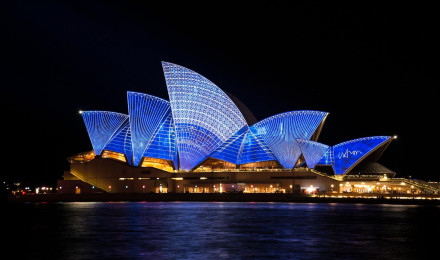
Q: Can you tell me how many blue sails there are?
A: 6